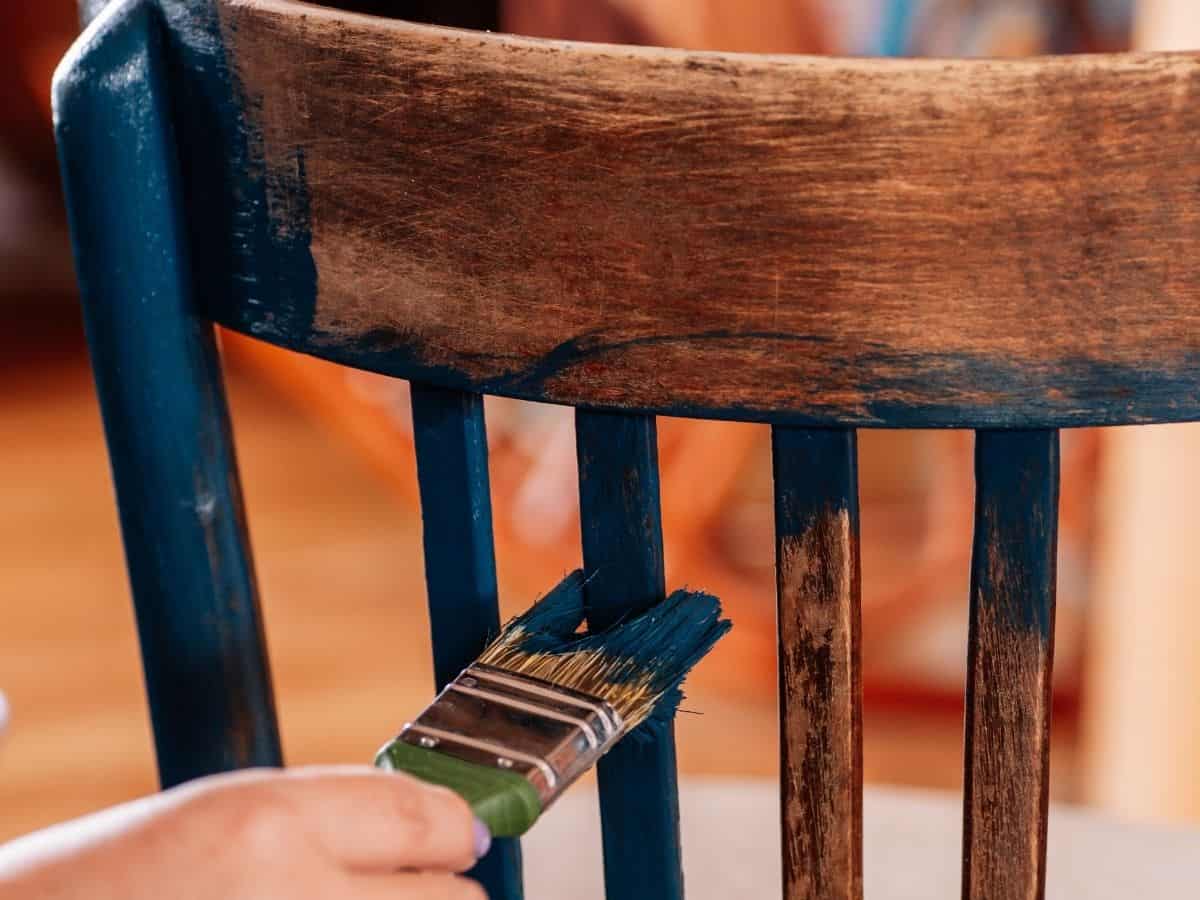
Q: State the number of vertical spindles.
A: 4